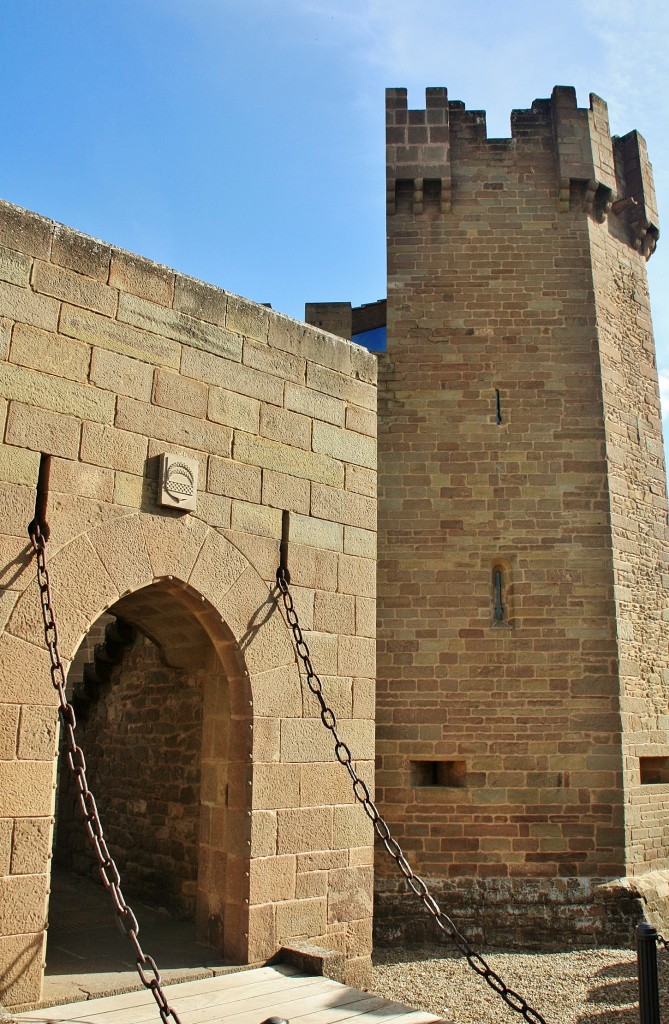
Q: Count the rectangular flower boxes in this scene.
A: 0